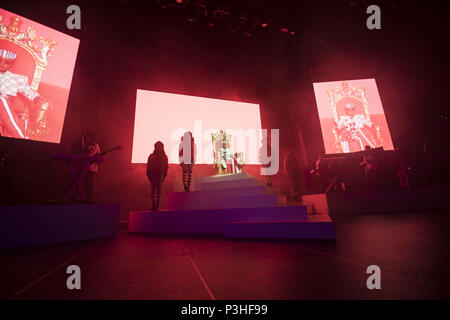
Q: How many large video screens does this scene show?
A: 3